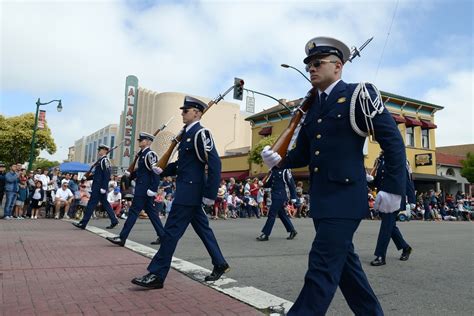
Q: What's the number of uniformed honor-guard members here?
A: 6